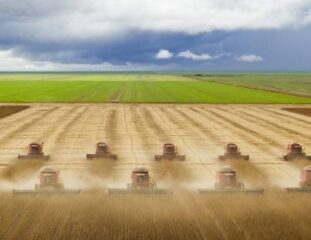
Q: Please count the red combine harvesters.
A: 9